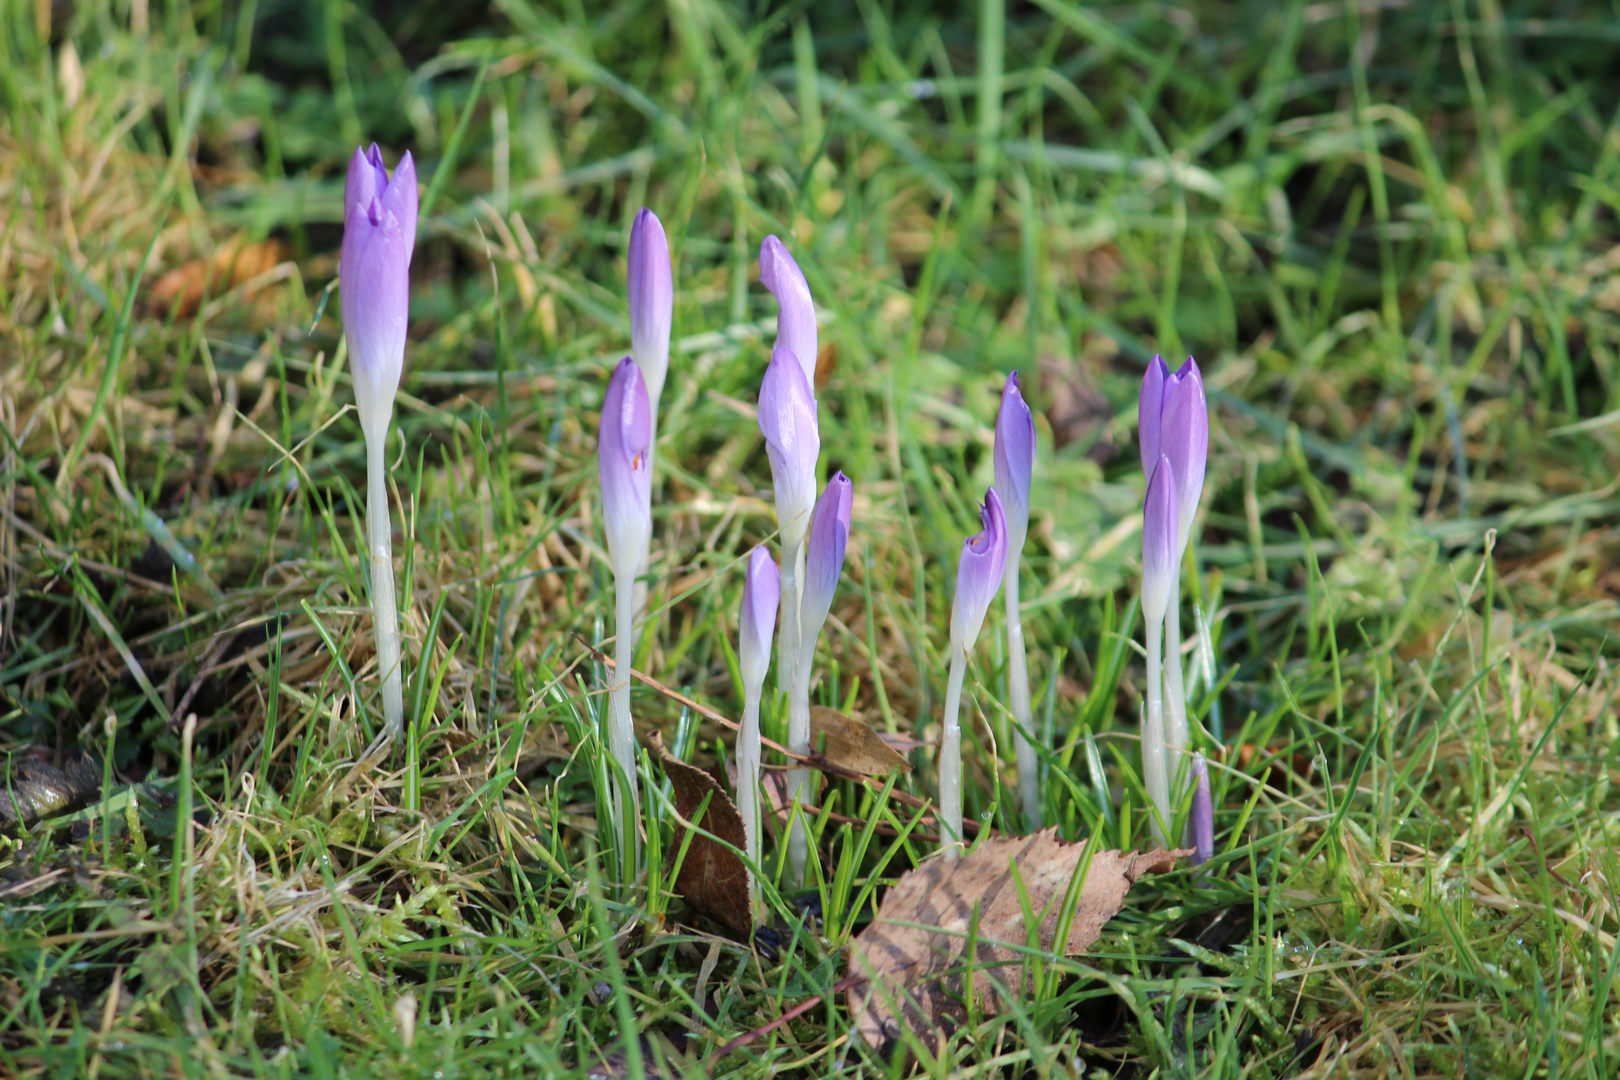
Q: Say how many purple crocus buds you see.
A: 12